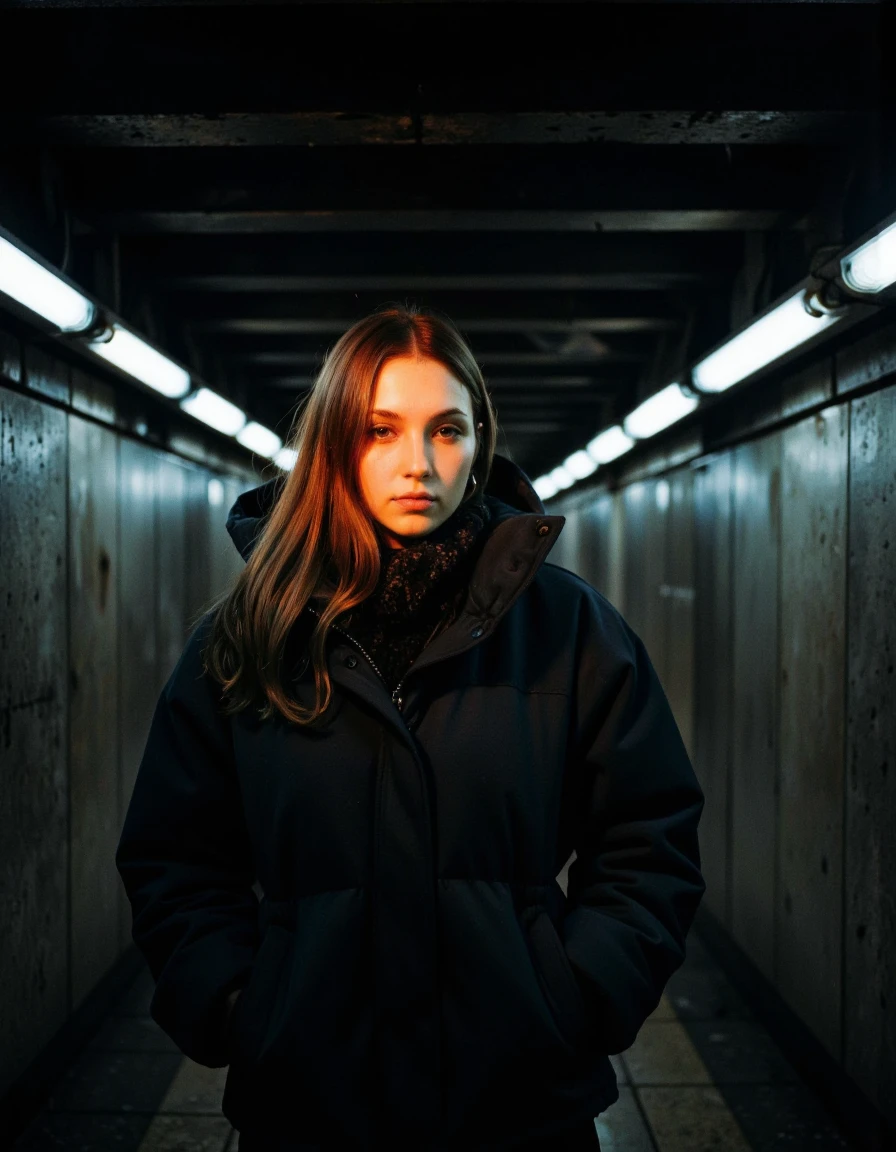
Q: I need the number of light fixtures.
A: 12